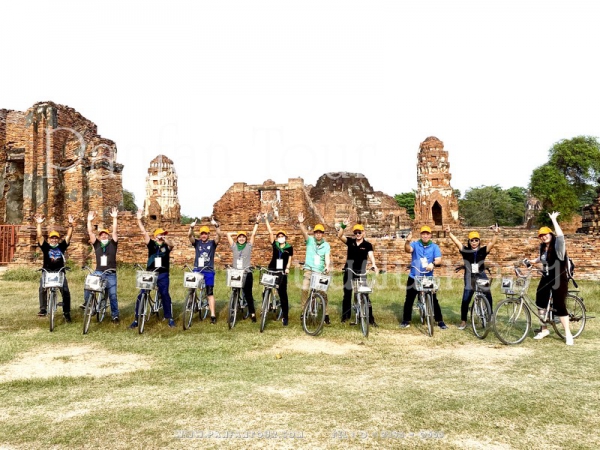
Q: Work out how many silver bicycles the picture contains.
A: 11